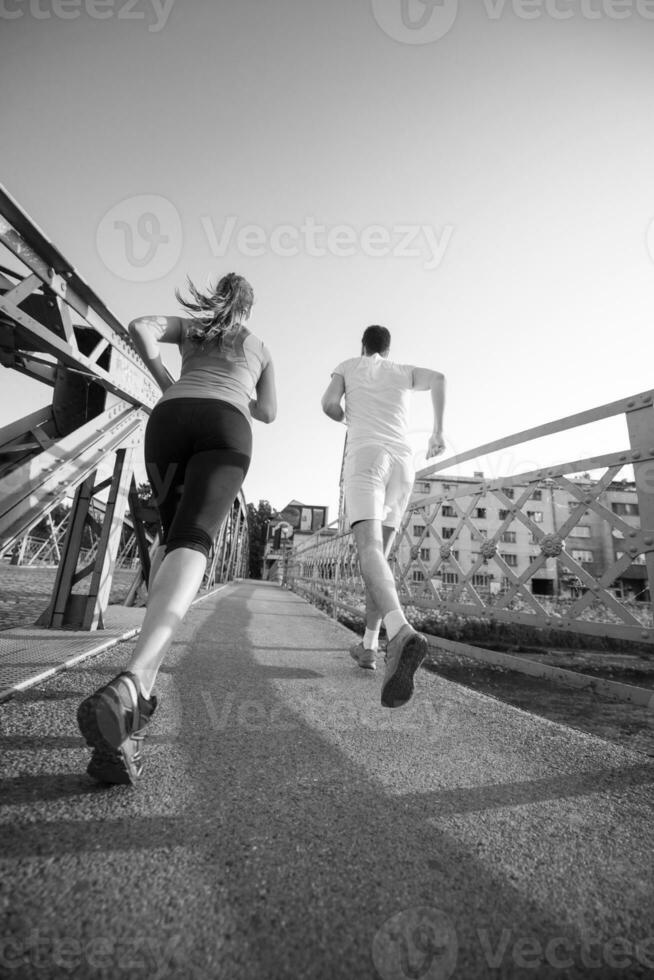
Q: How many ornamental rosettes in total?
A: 4